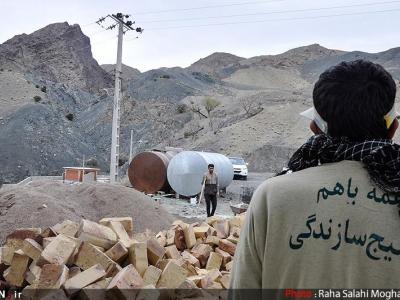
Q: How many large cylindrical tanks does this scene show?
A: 2